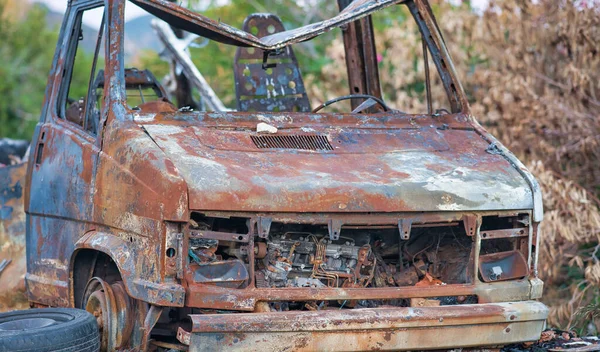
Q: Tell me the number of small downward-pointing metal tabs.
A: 4